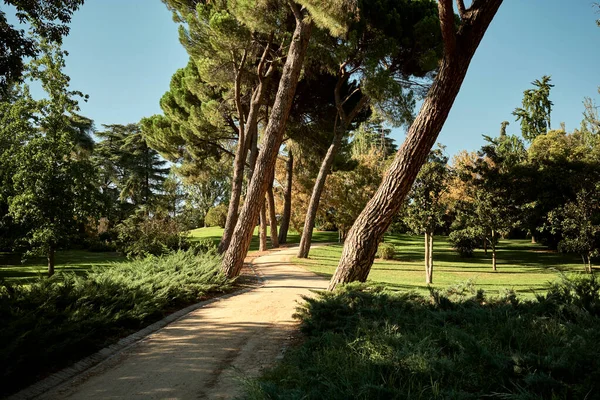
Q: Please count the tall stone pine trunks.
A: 7